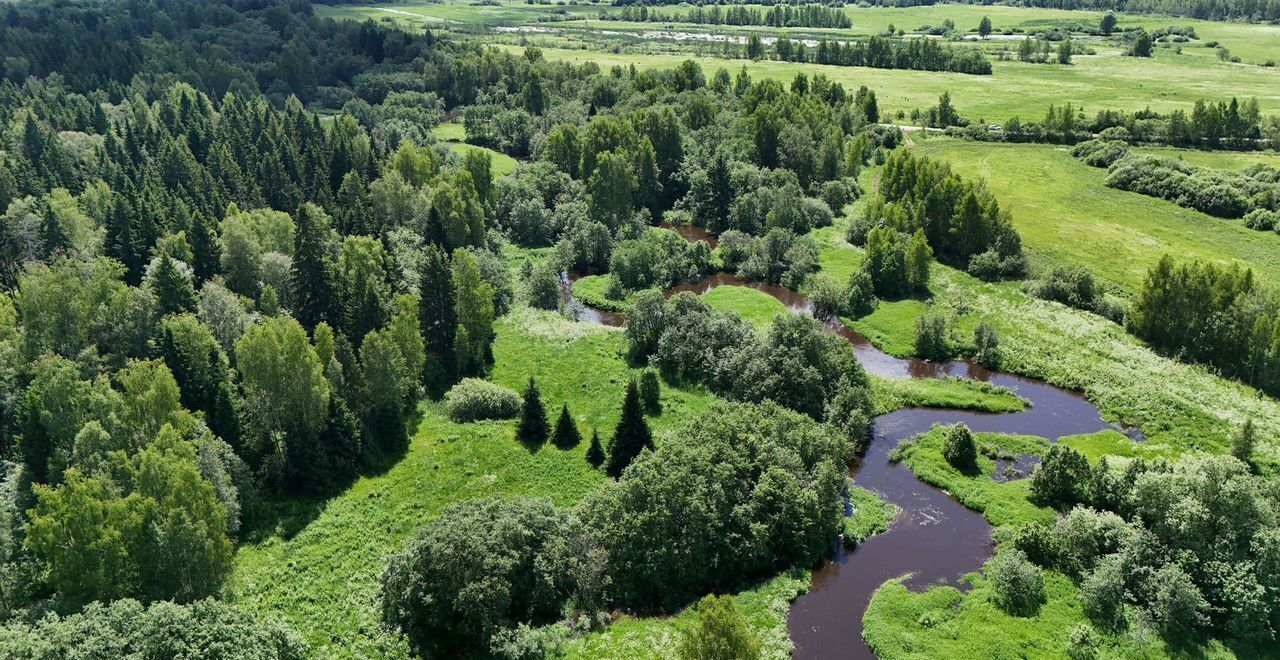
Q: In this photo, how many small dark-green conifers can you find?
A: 4